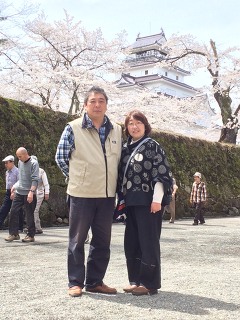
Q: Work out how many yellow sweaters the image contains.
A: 0